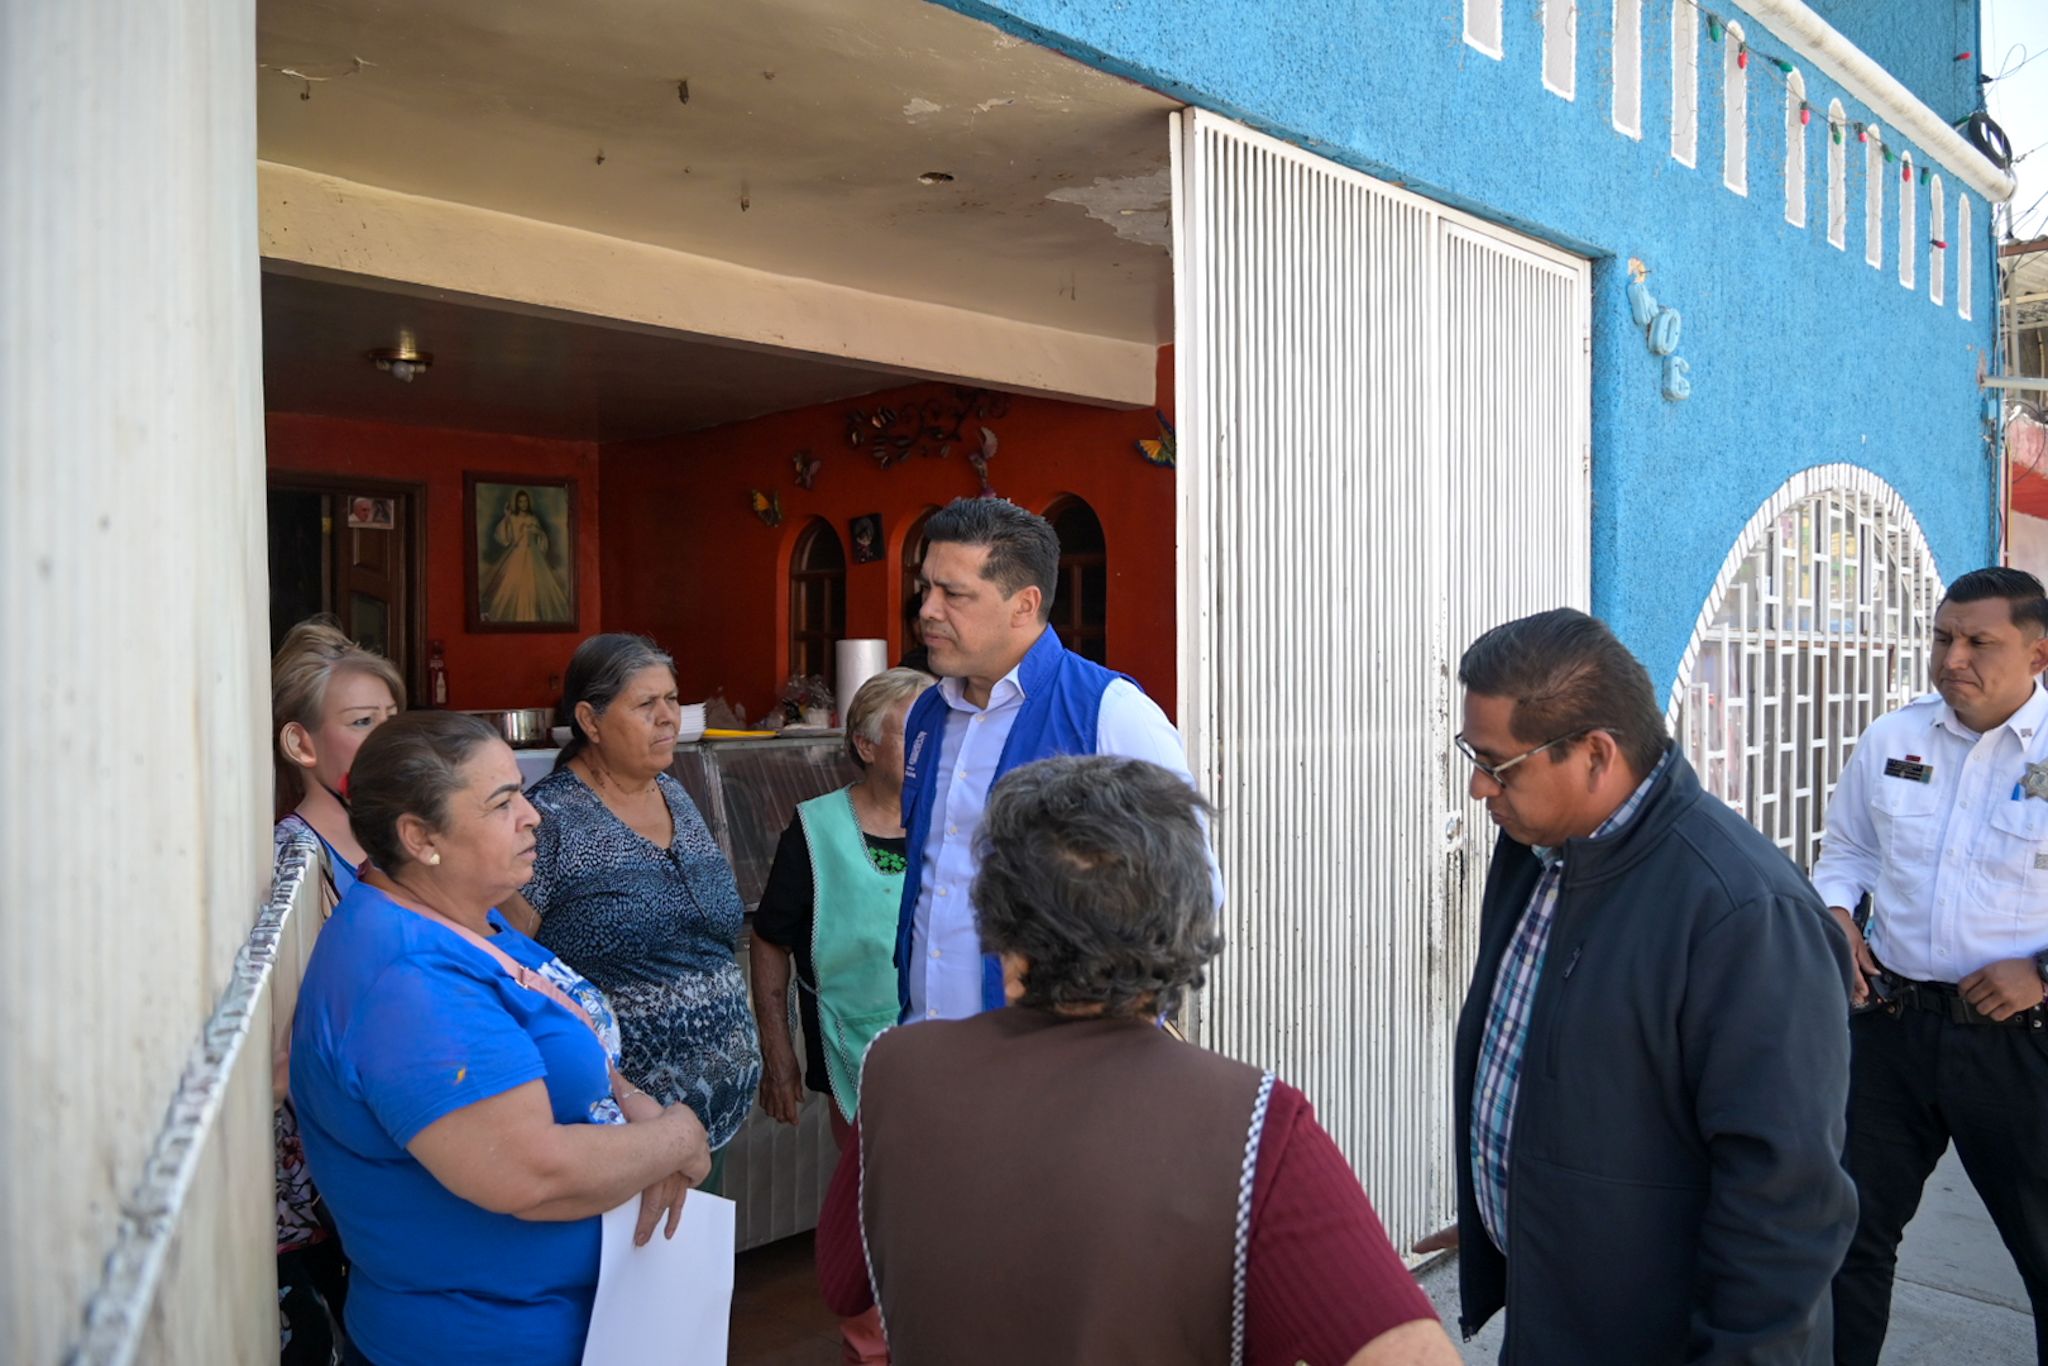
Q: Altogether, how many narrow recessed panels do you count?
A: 11